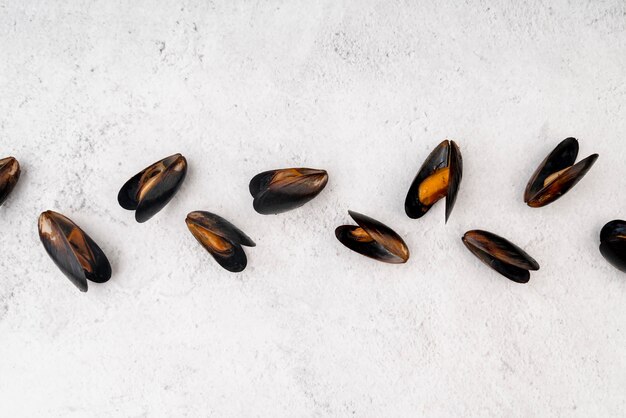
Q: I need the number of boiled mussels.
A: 10